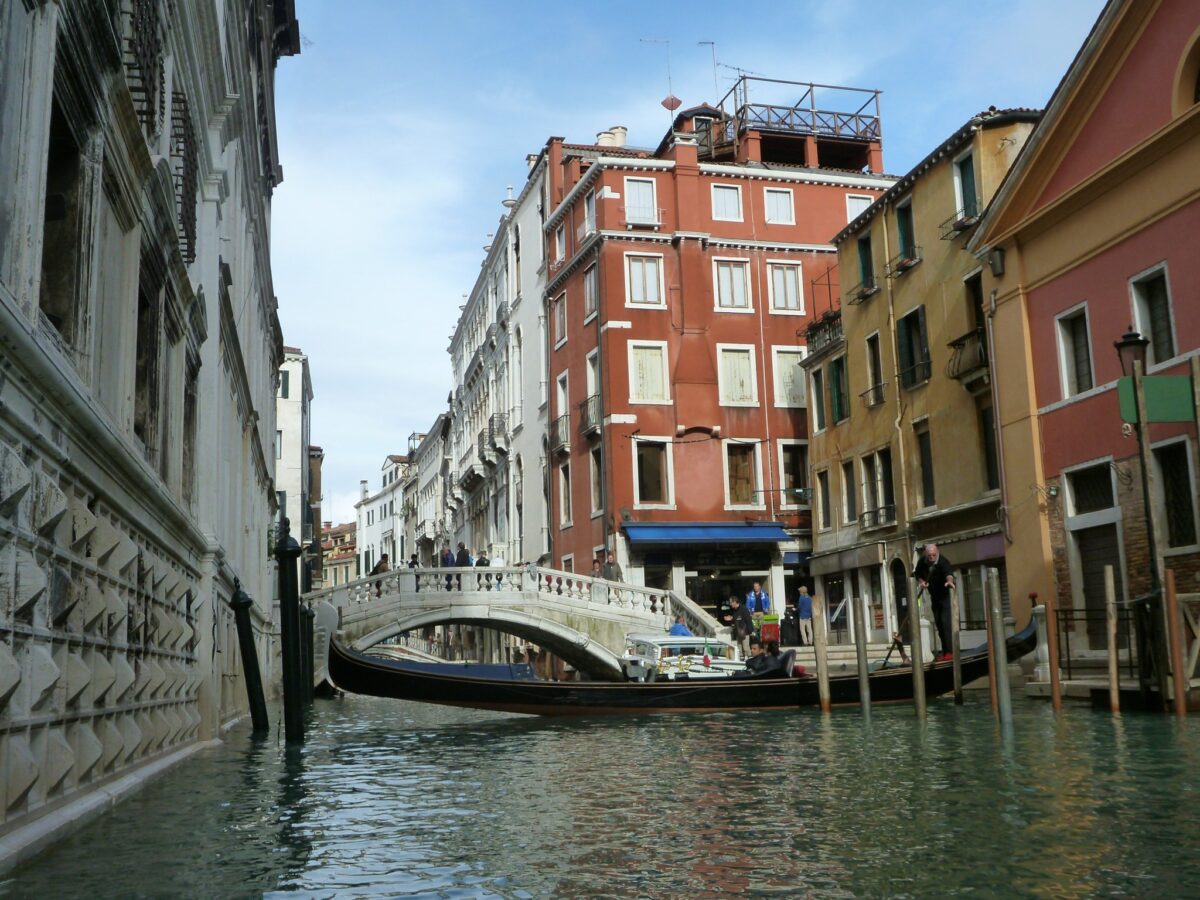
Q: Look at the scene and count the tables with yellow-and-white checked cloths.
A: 0